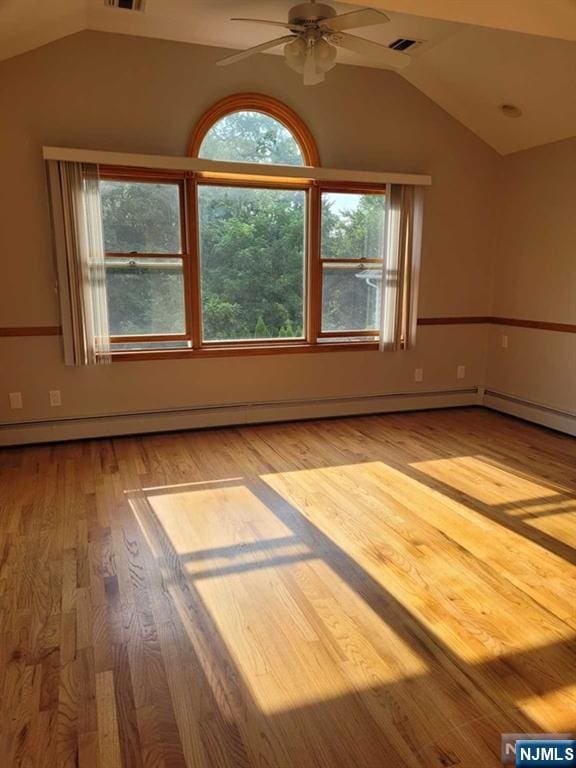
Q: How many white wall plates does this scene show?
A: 5